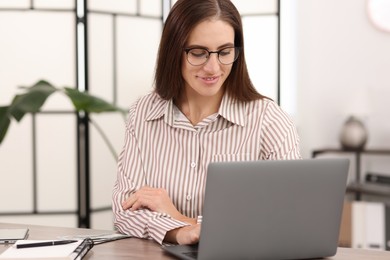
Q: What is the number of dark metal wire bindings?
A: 1